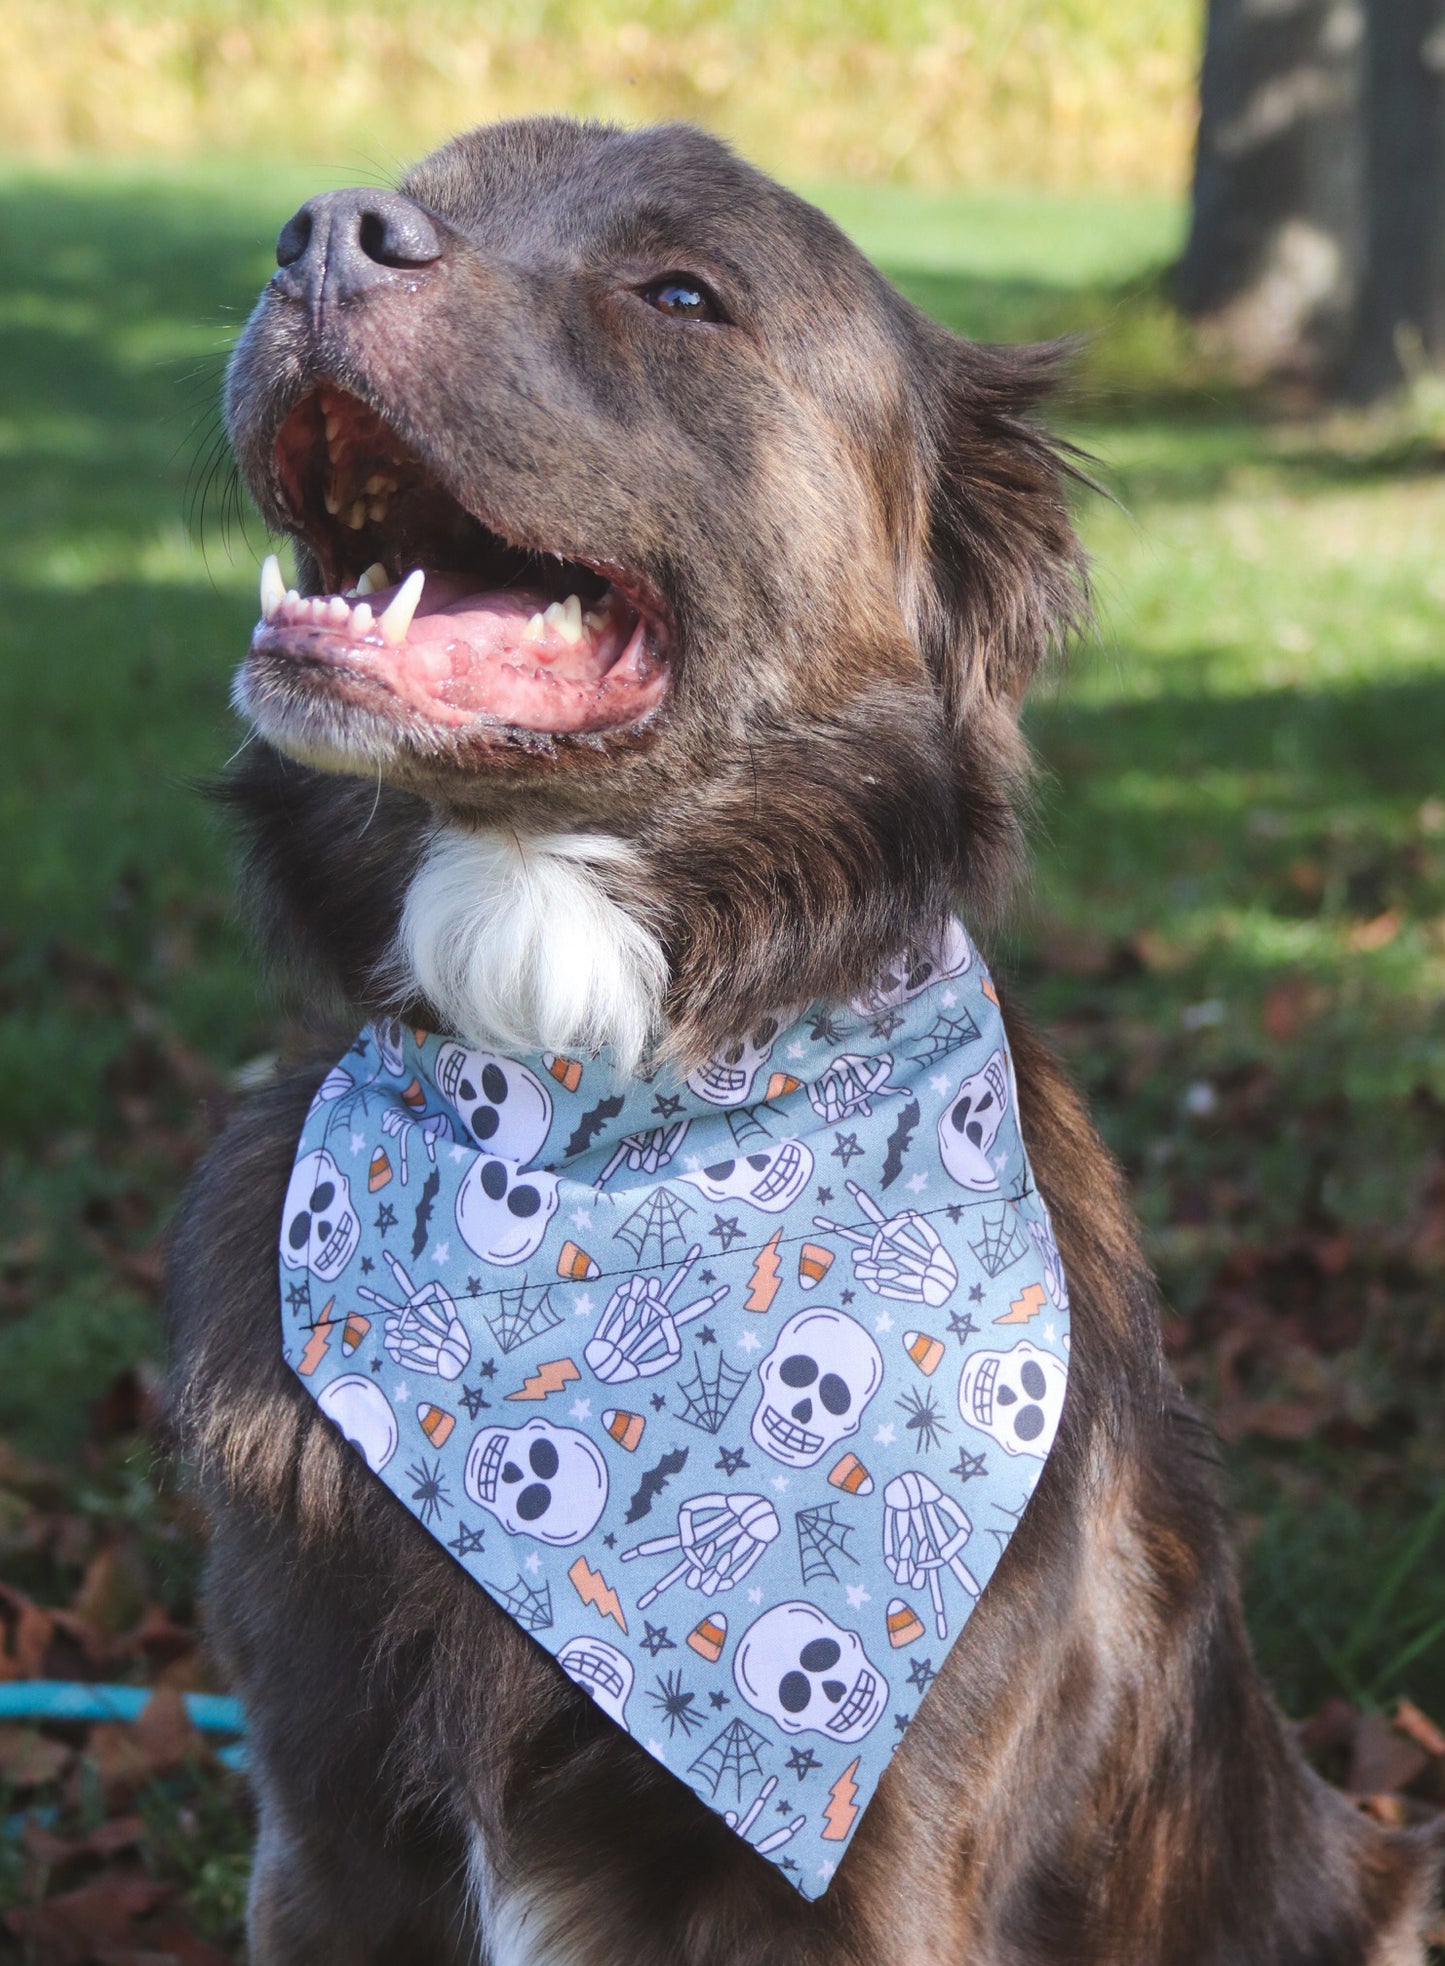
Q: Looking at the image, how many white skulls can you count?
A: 14